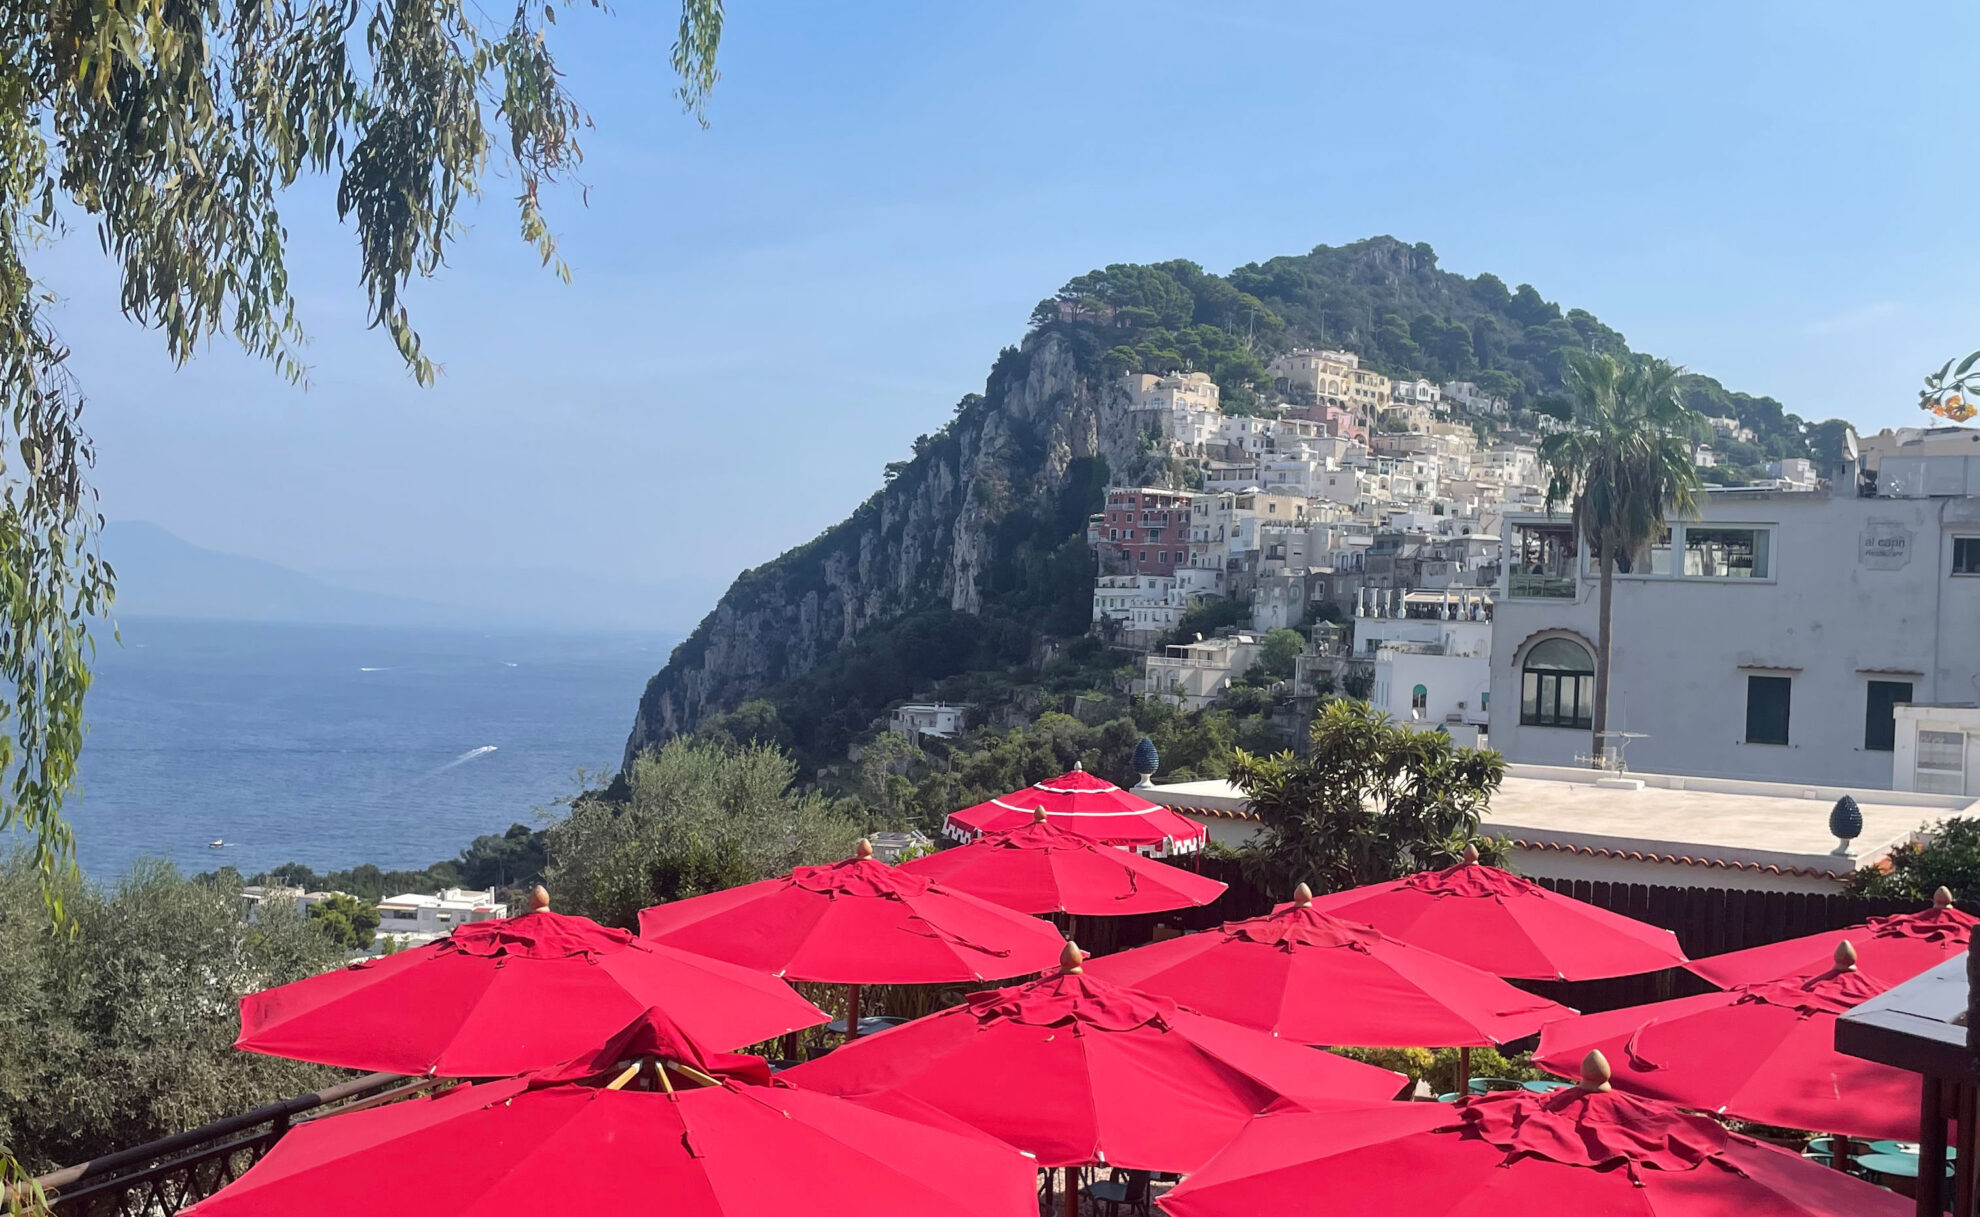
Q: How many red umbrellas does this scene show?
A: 11